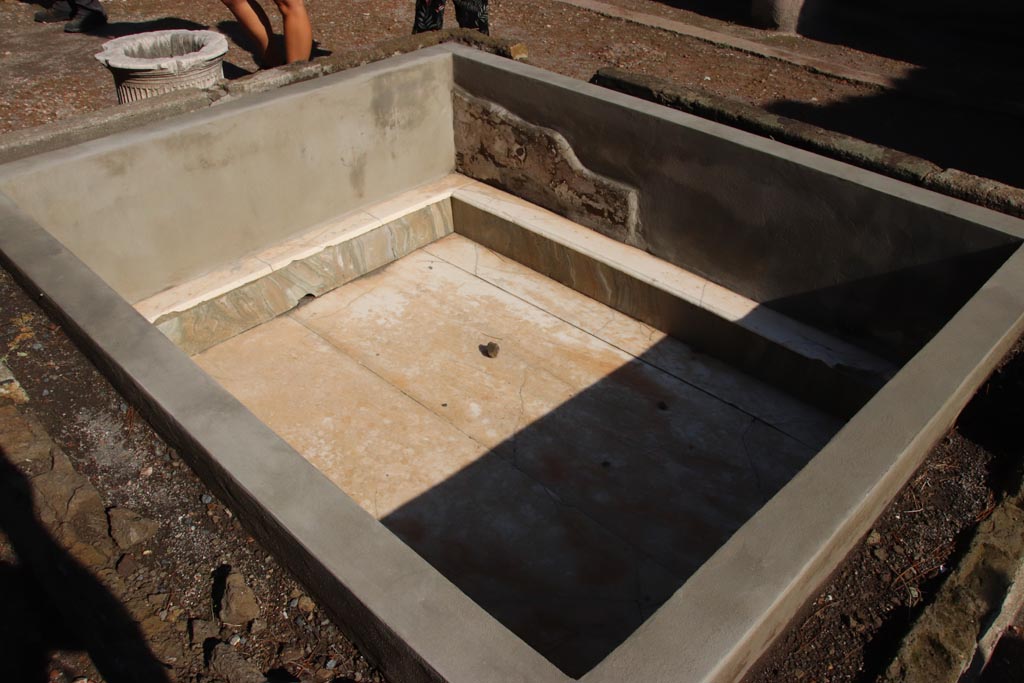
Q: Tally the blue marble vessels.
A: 0